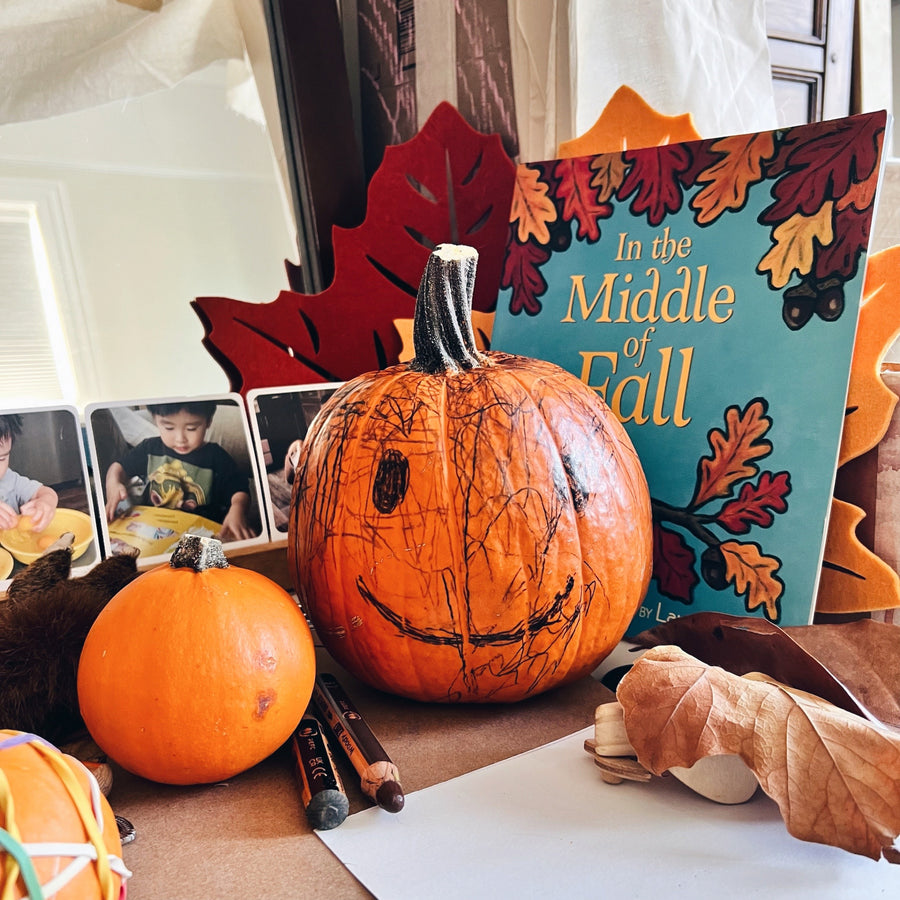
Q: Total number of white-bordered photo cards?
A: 3